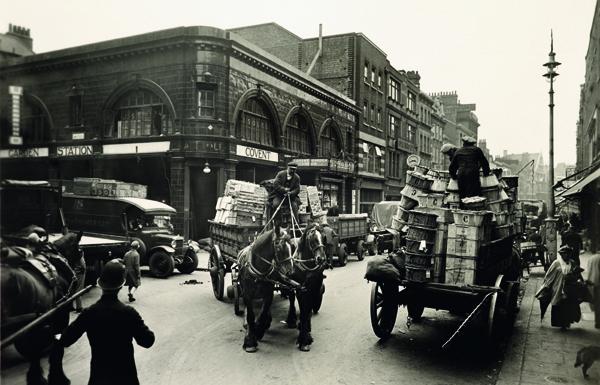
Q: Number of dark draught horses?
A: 3